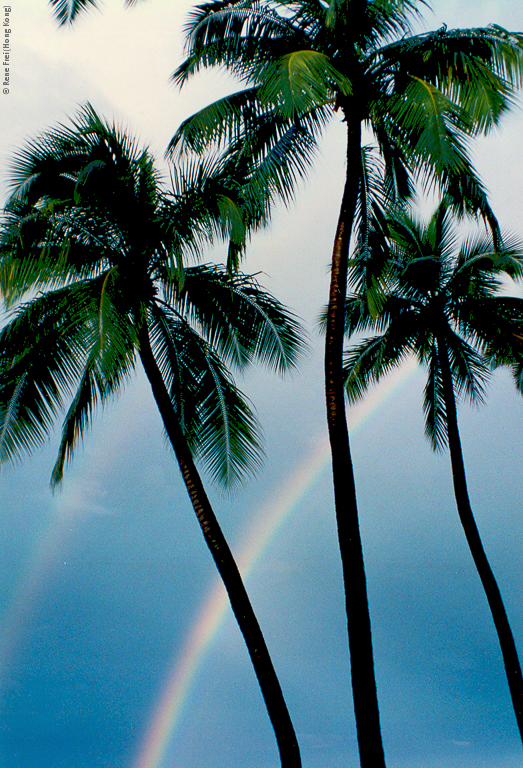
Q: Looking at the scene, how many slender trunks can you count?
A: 3